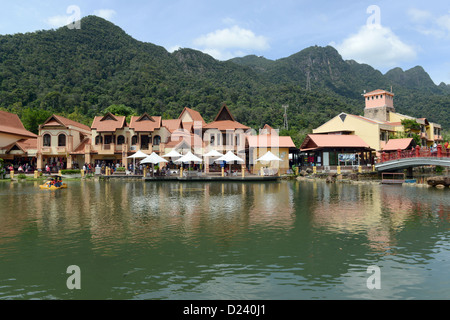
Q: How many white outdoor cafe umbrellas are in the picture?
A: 7